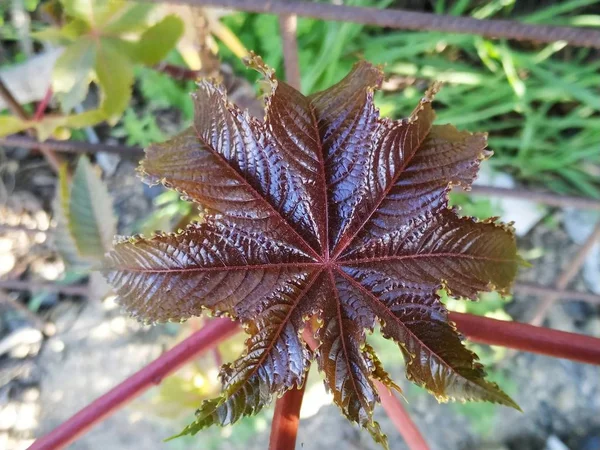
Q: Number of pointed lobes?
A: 8